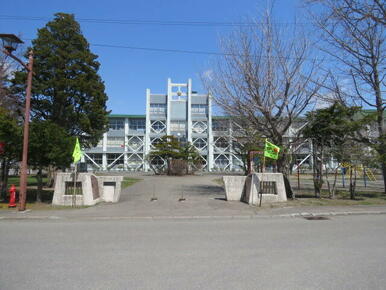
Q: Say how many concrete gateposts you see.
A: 2